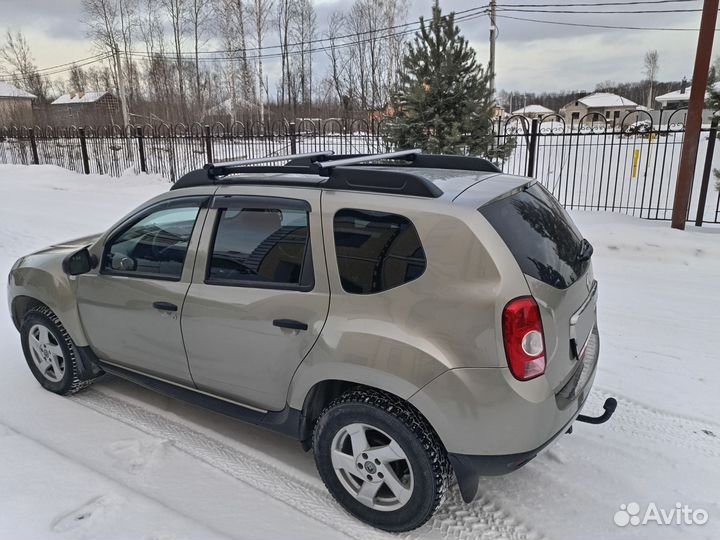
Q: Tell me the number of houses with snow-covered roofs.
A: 5